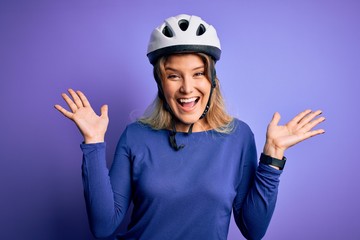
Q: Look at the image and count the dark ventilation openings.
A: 3